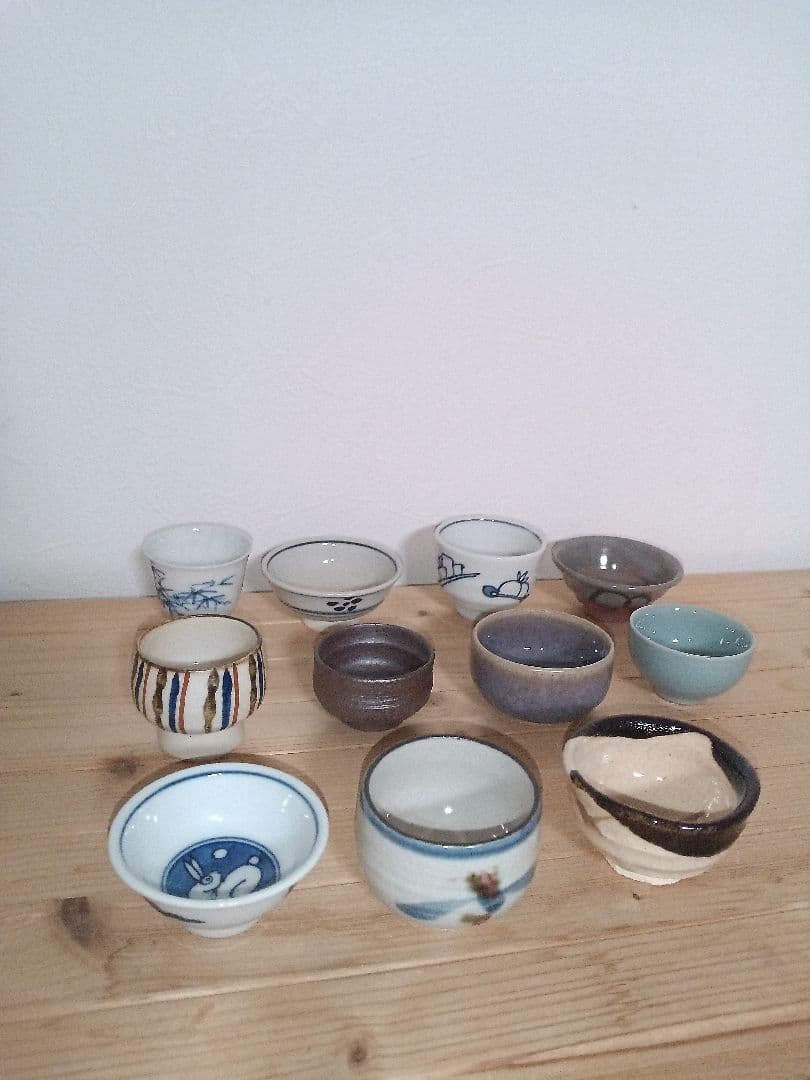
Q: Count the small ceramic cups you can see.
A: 11